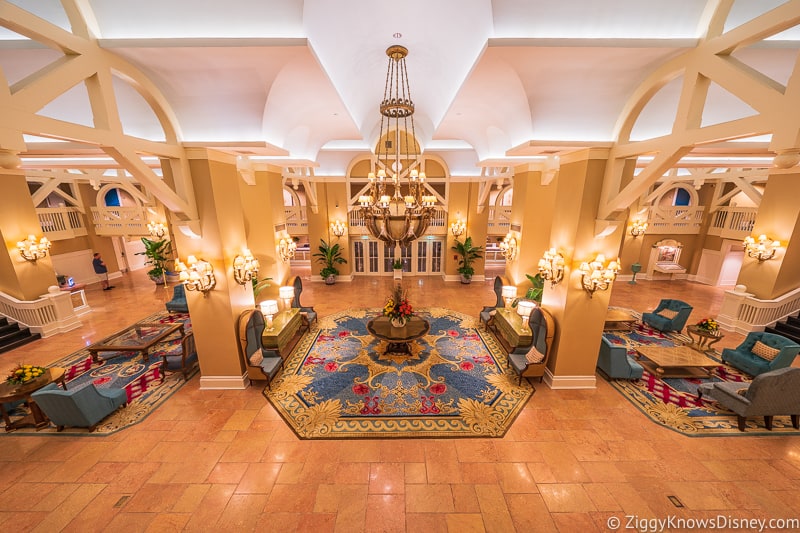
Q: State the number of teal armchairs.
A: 5